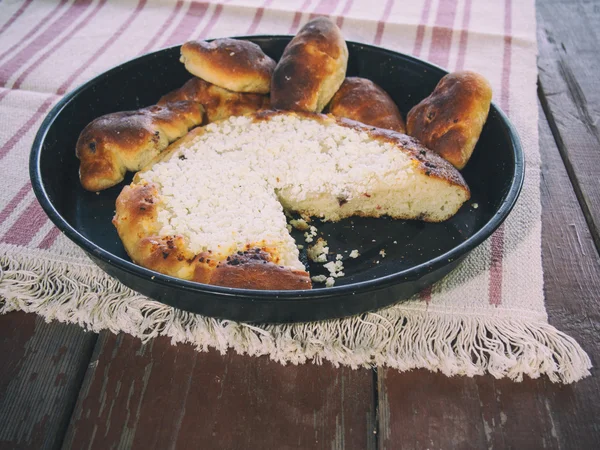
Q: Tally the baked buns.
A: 6